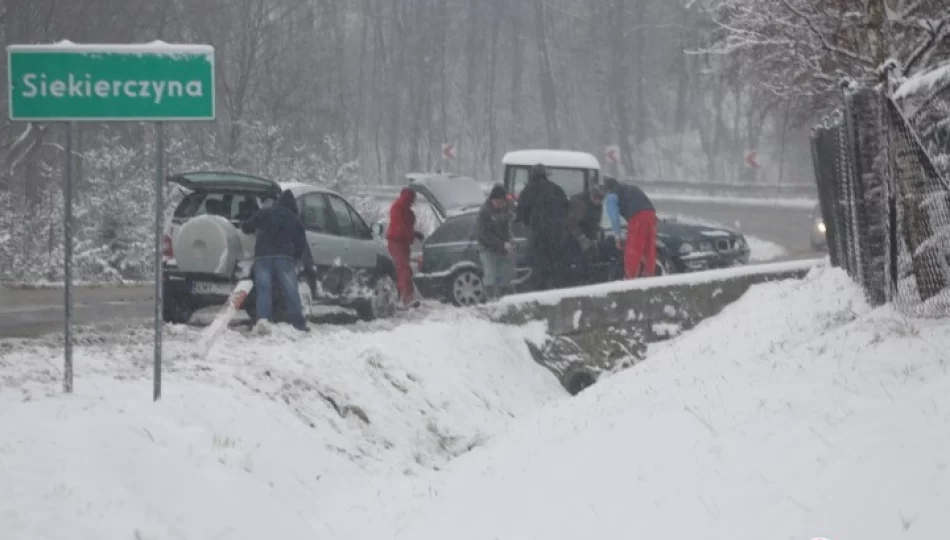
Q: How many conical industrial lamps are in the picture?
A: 0